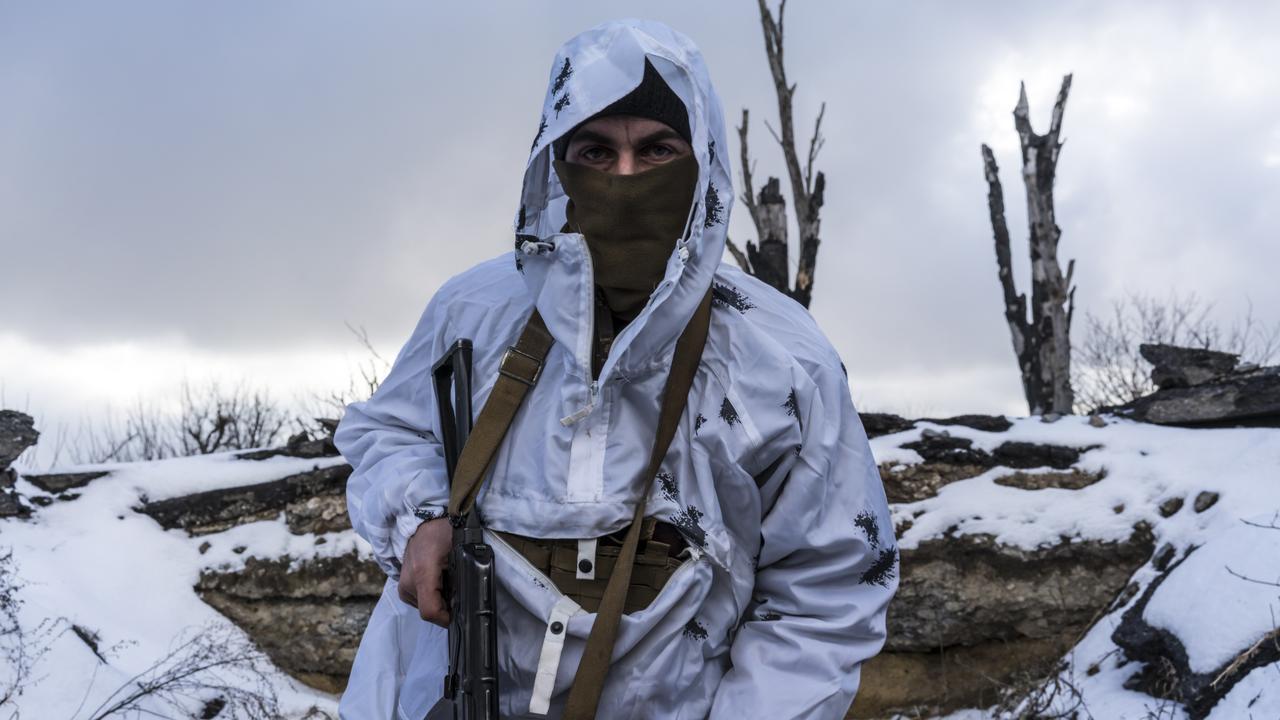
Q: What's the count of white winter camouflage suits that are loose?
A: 1